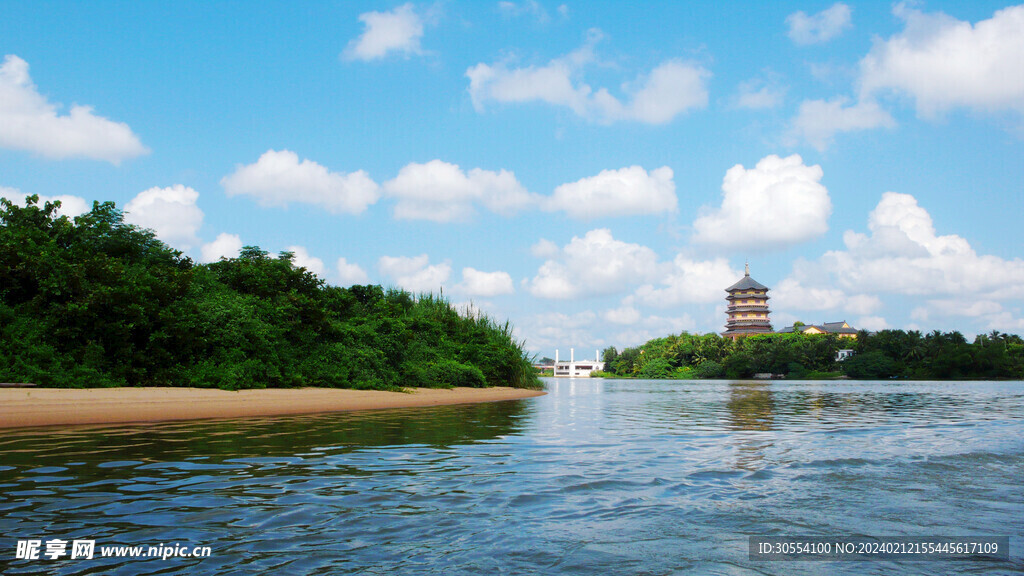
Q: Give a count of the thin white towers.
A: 3